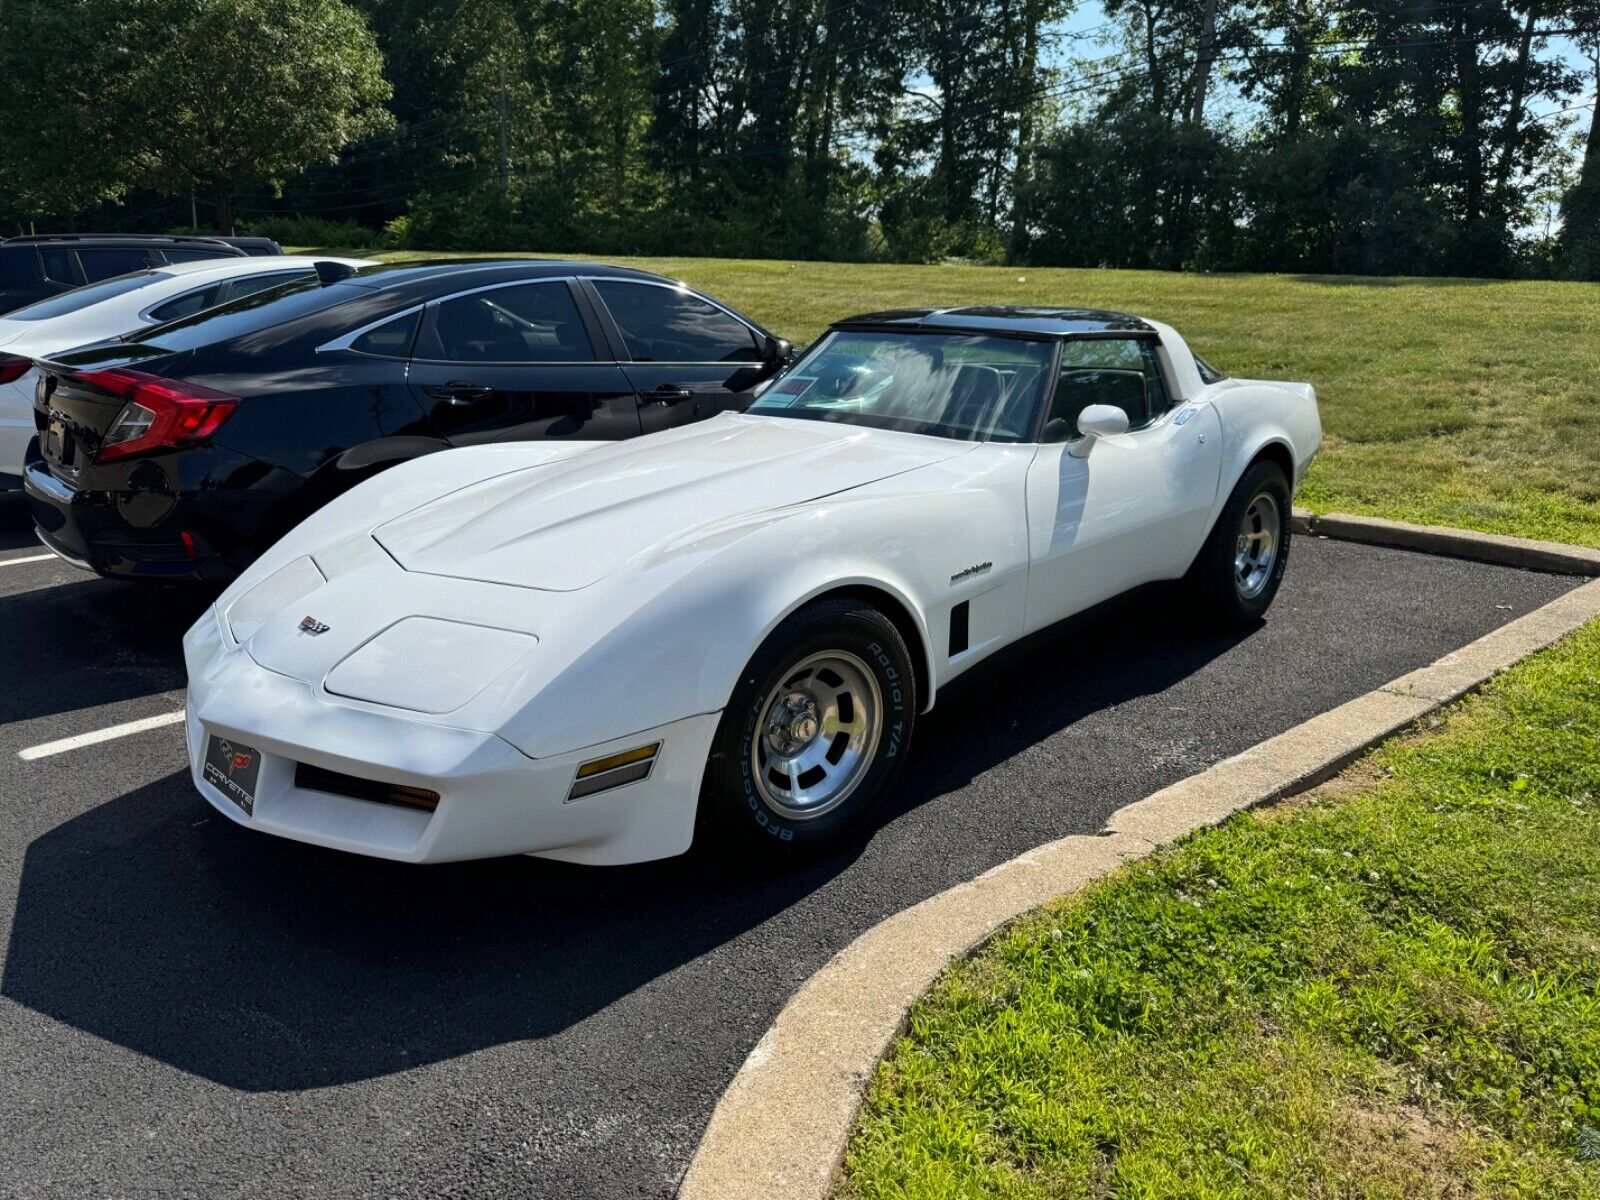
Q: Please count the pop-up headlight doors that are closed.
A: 2